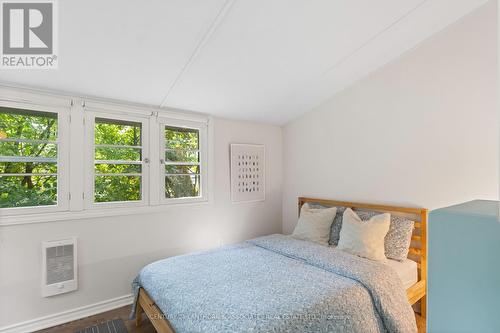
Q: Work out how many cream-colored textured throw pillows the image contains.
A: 2